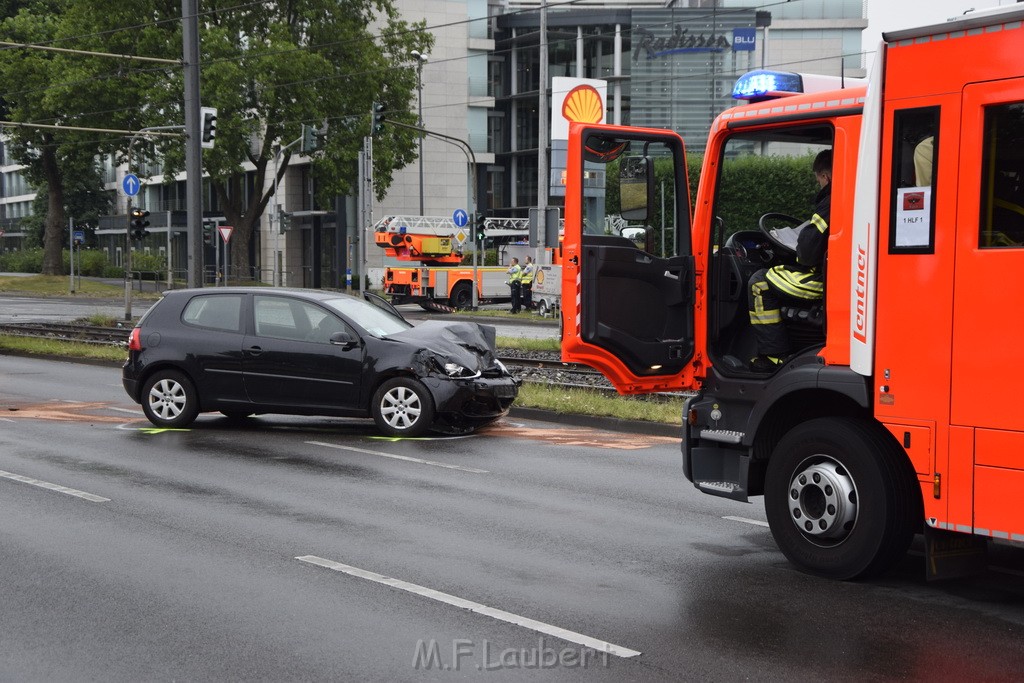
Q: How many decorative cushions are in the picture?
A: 0